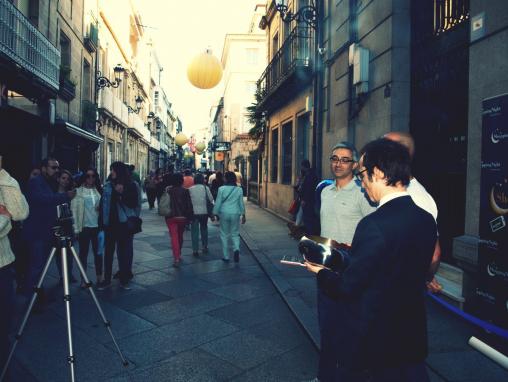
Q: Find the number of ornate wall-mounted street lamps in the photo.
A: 4